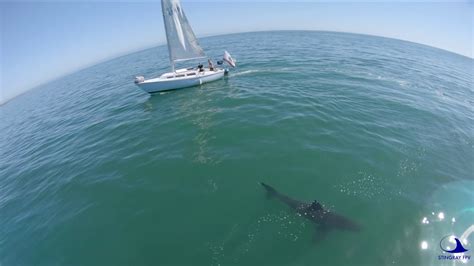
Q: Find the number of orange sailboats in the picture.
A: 0